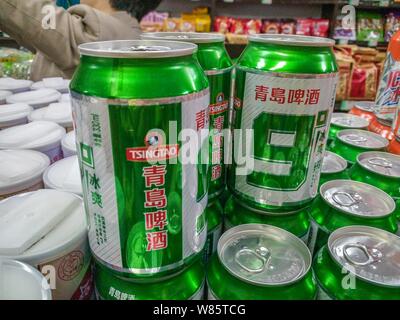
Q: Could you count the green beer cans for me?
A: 13